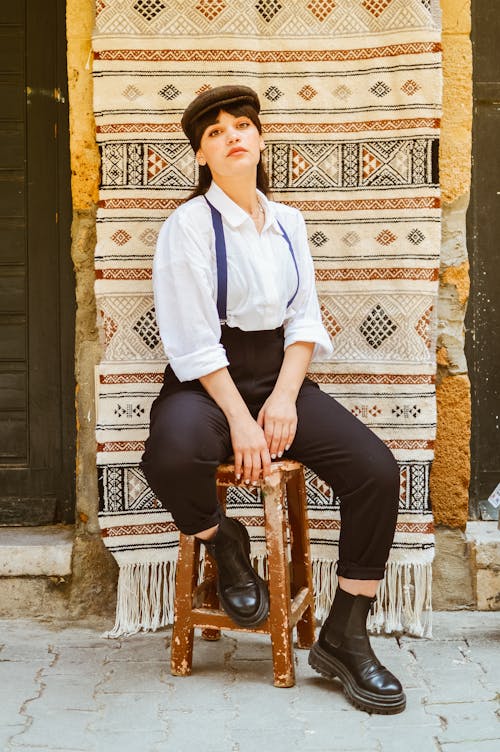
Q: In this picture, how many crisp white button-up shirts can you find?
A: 1